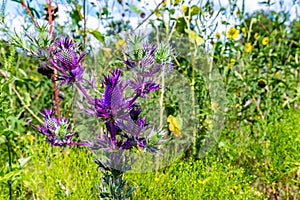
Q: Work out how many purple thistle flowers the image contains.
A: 5